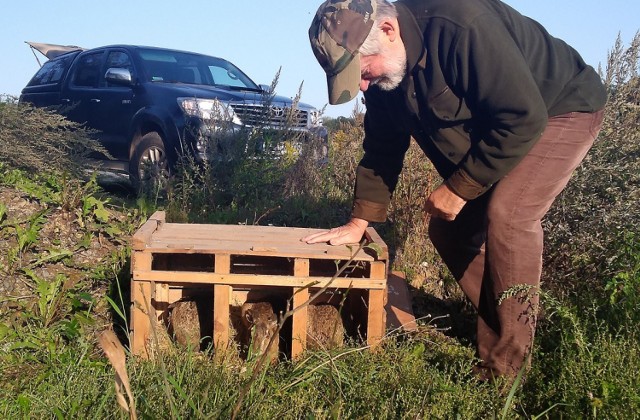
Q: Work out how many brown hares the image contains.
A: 3